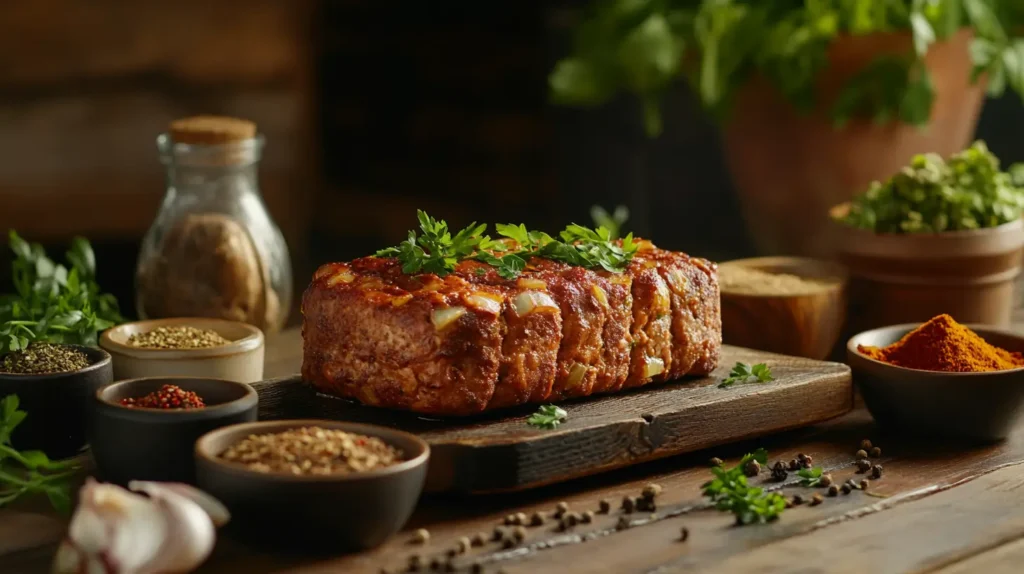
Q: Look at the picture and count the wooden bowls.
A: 1